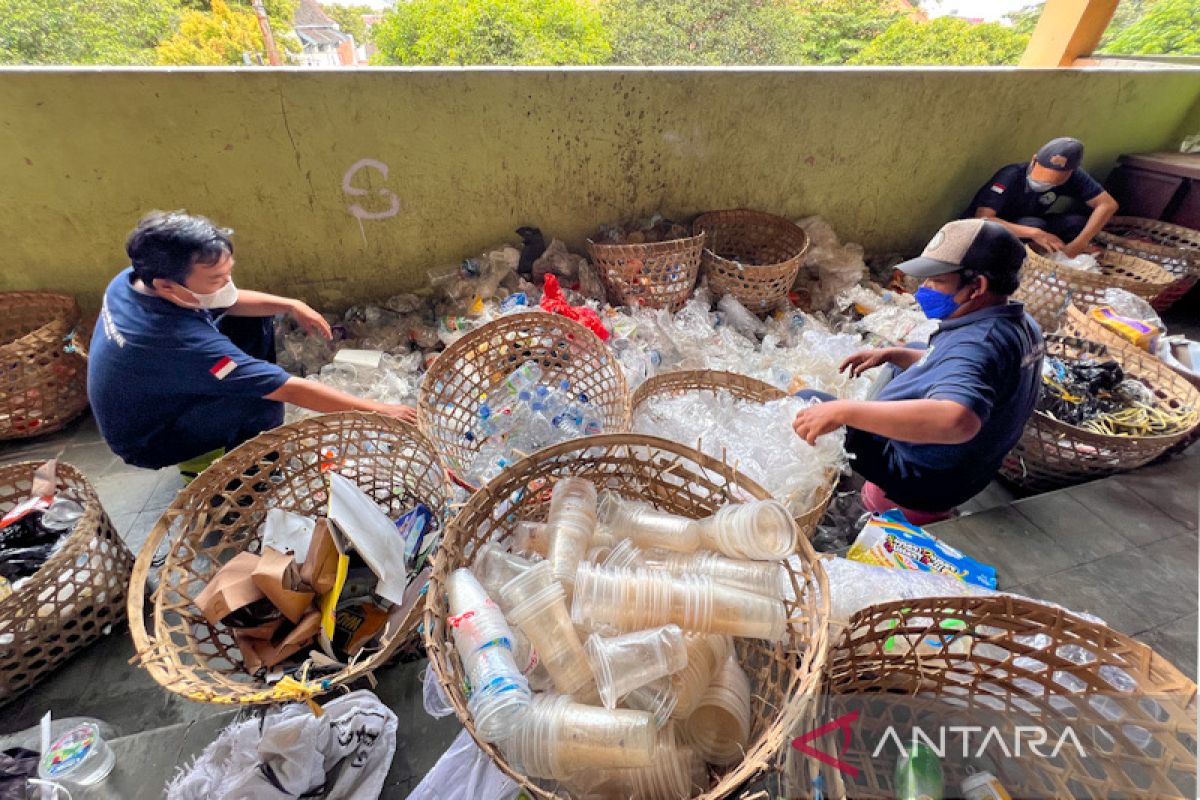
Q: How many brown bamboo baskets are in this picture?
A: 12